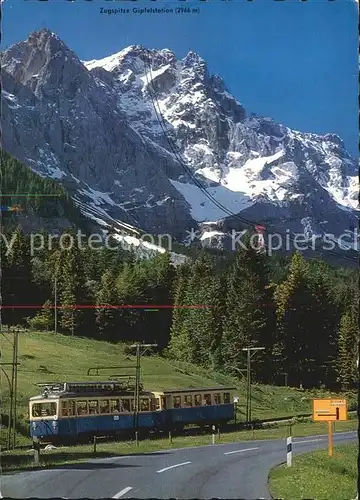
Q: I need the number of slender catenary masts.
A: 3